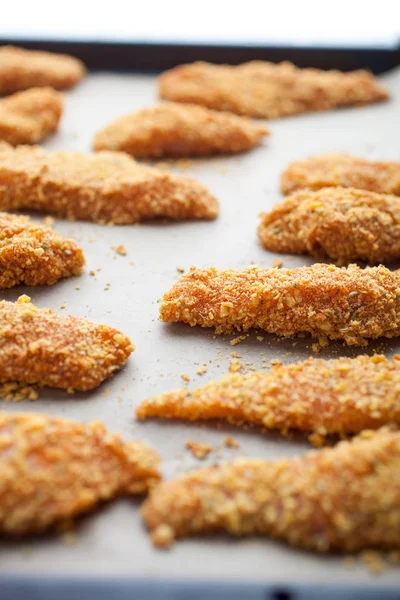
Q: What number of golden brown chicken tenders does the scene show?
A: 13